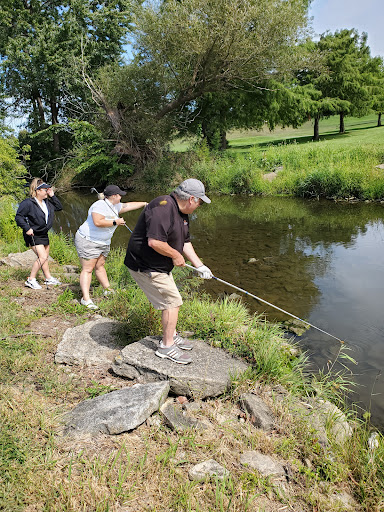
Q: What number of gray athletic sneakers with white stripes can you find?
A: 2